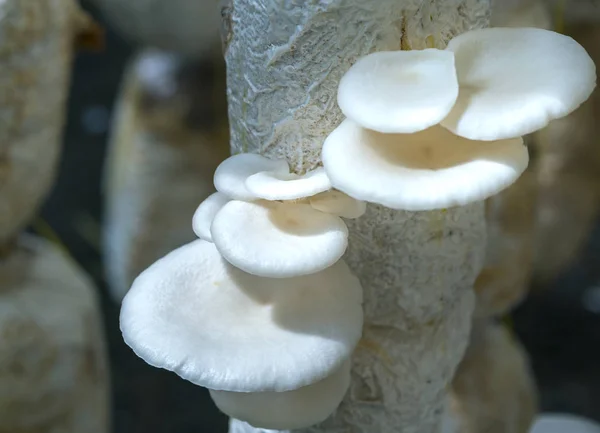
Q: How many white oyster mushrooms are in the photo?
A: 10